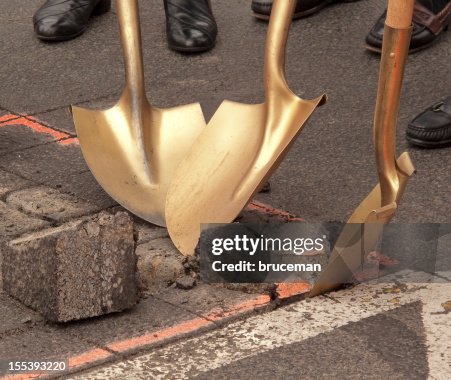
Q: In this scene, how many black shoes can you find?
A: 5